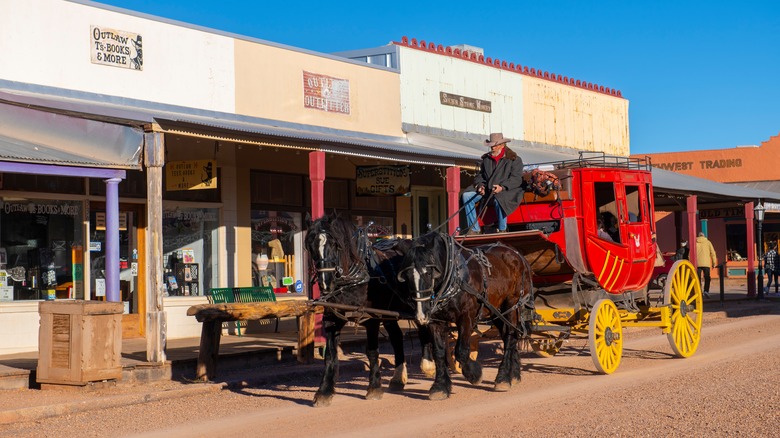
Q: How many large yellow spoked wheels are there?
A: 2